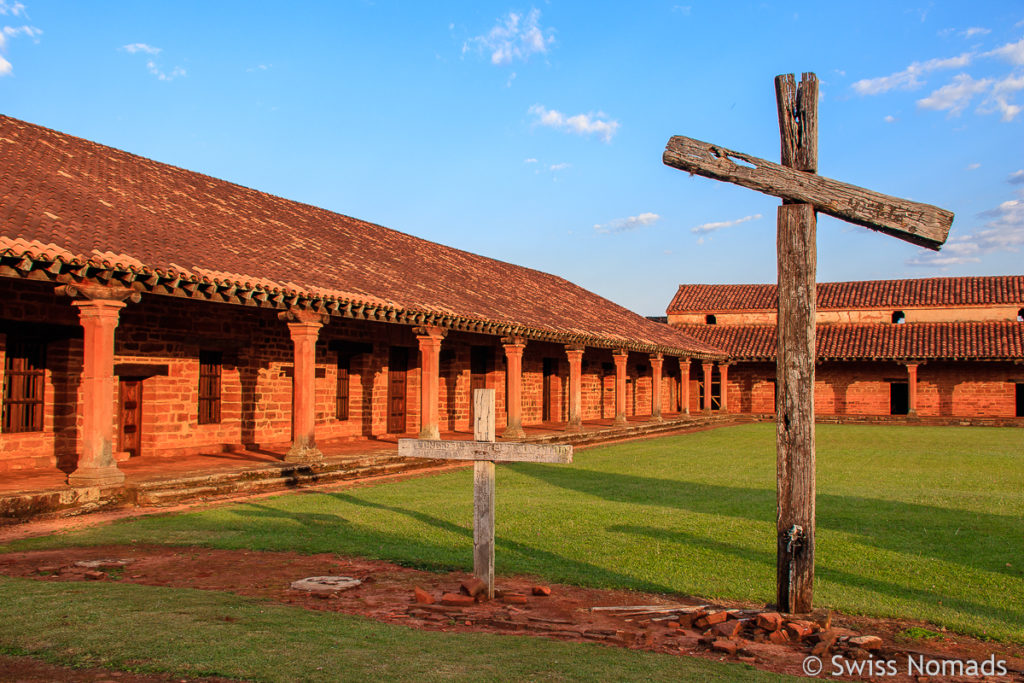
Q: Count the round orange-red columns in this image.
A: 11